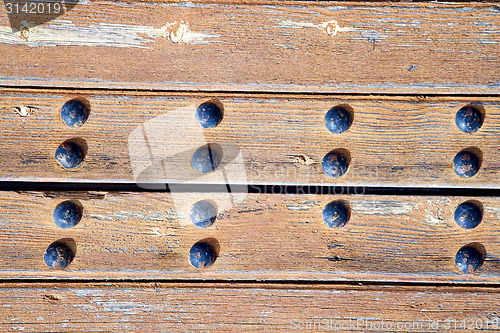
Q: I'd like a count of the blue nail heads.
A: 15